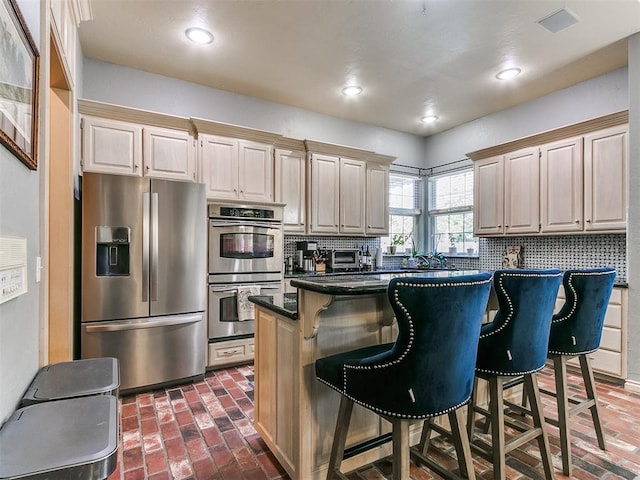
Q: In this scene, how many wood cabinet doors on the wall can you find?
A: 12